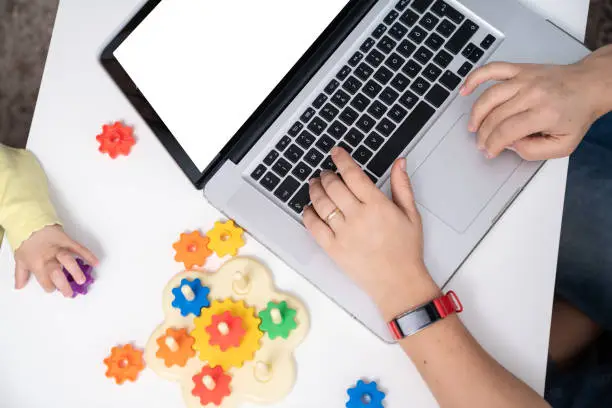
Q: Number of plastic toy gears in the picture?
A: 12